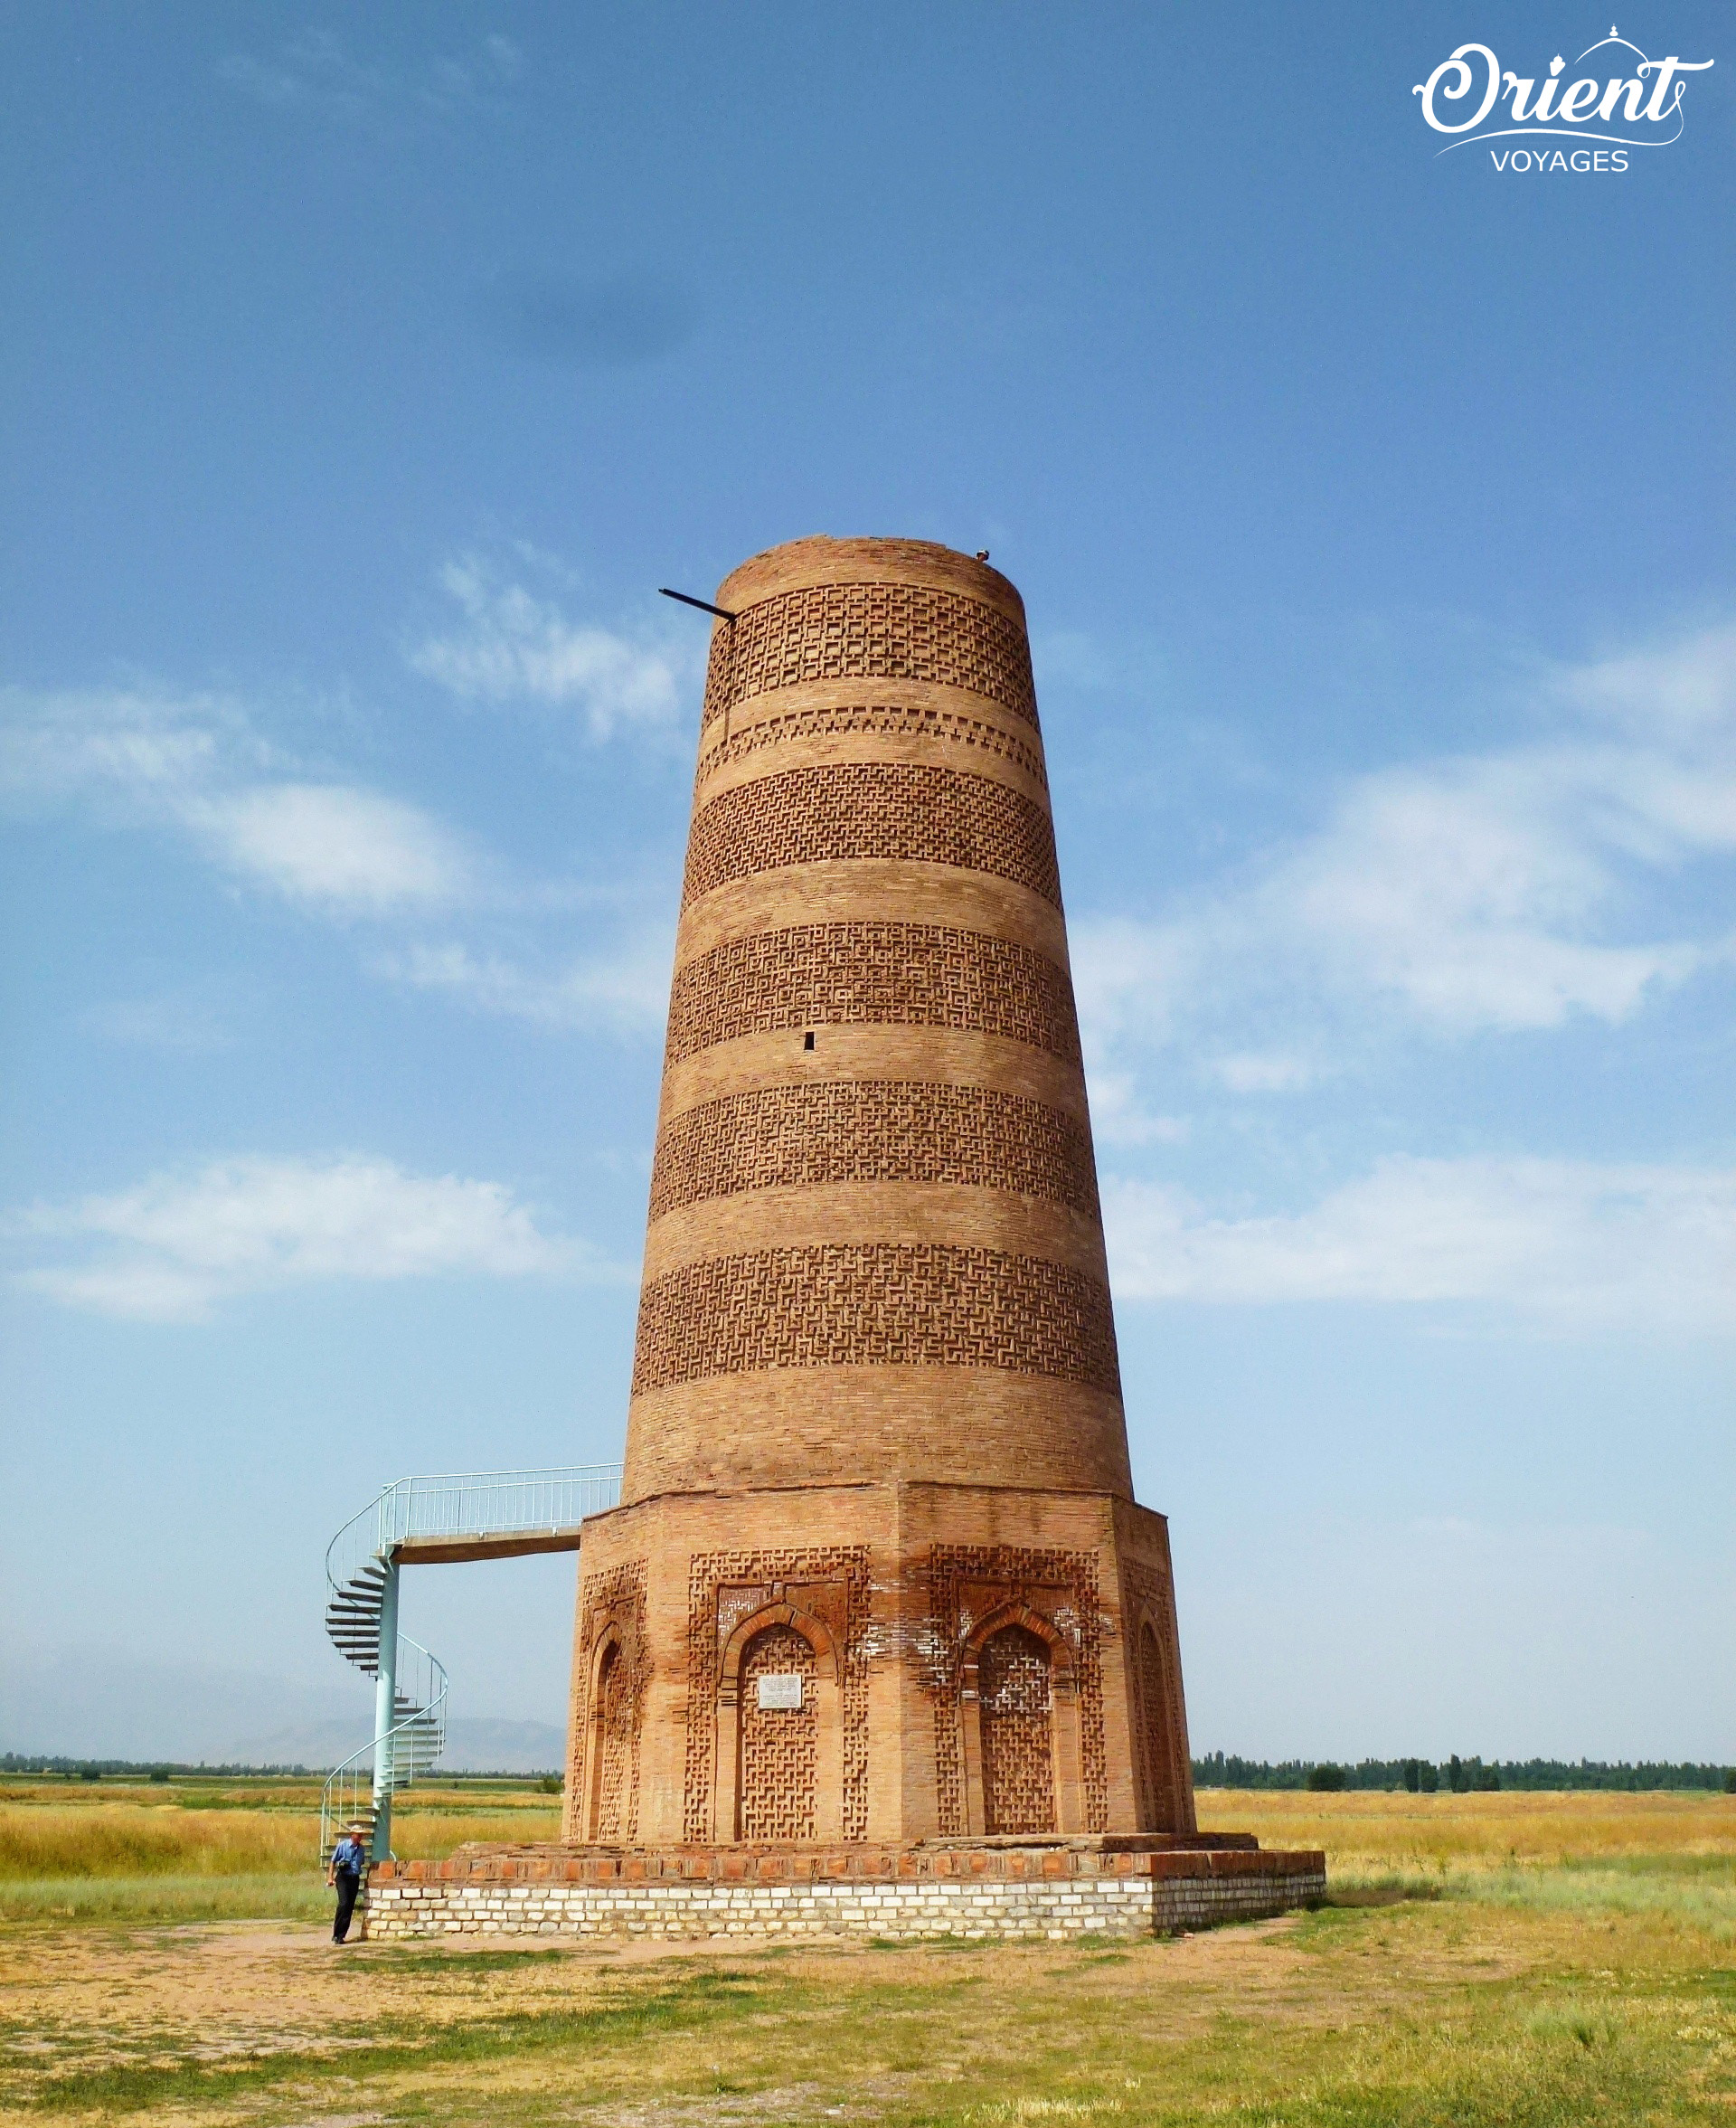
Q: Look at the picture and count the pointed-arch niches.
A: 4